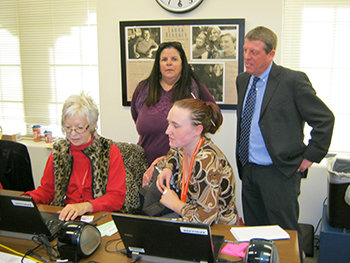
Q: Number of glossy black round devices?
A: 2